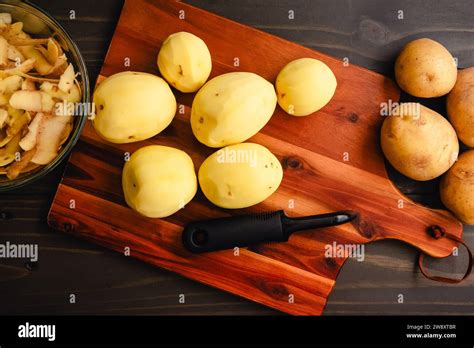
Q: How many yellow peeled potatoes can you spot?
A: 6